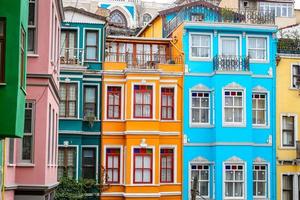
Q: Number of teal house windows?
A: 6